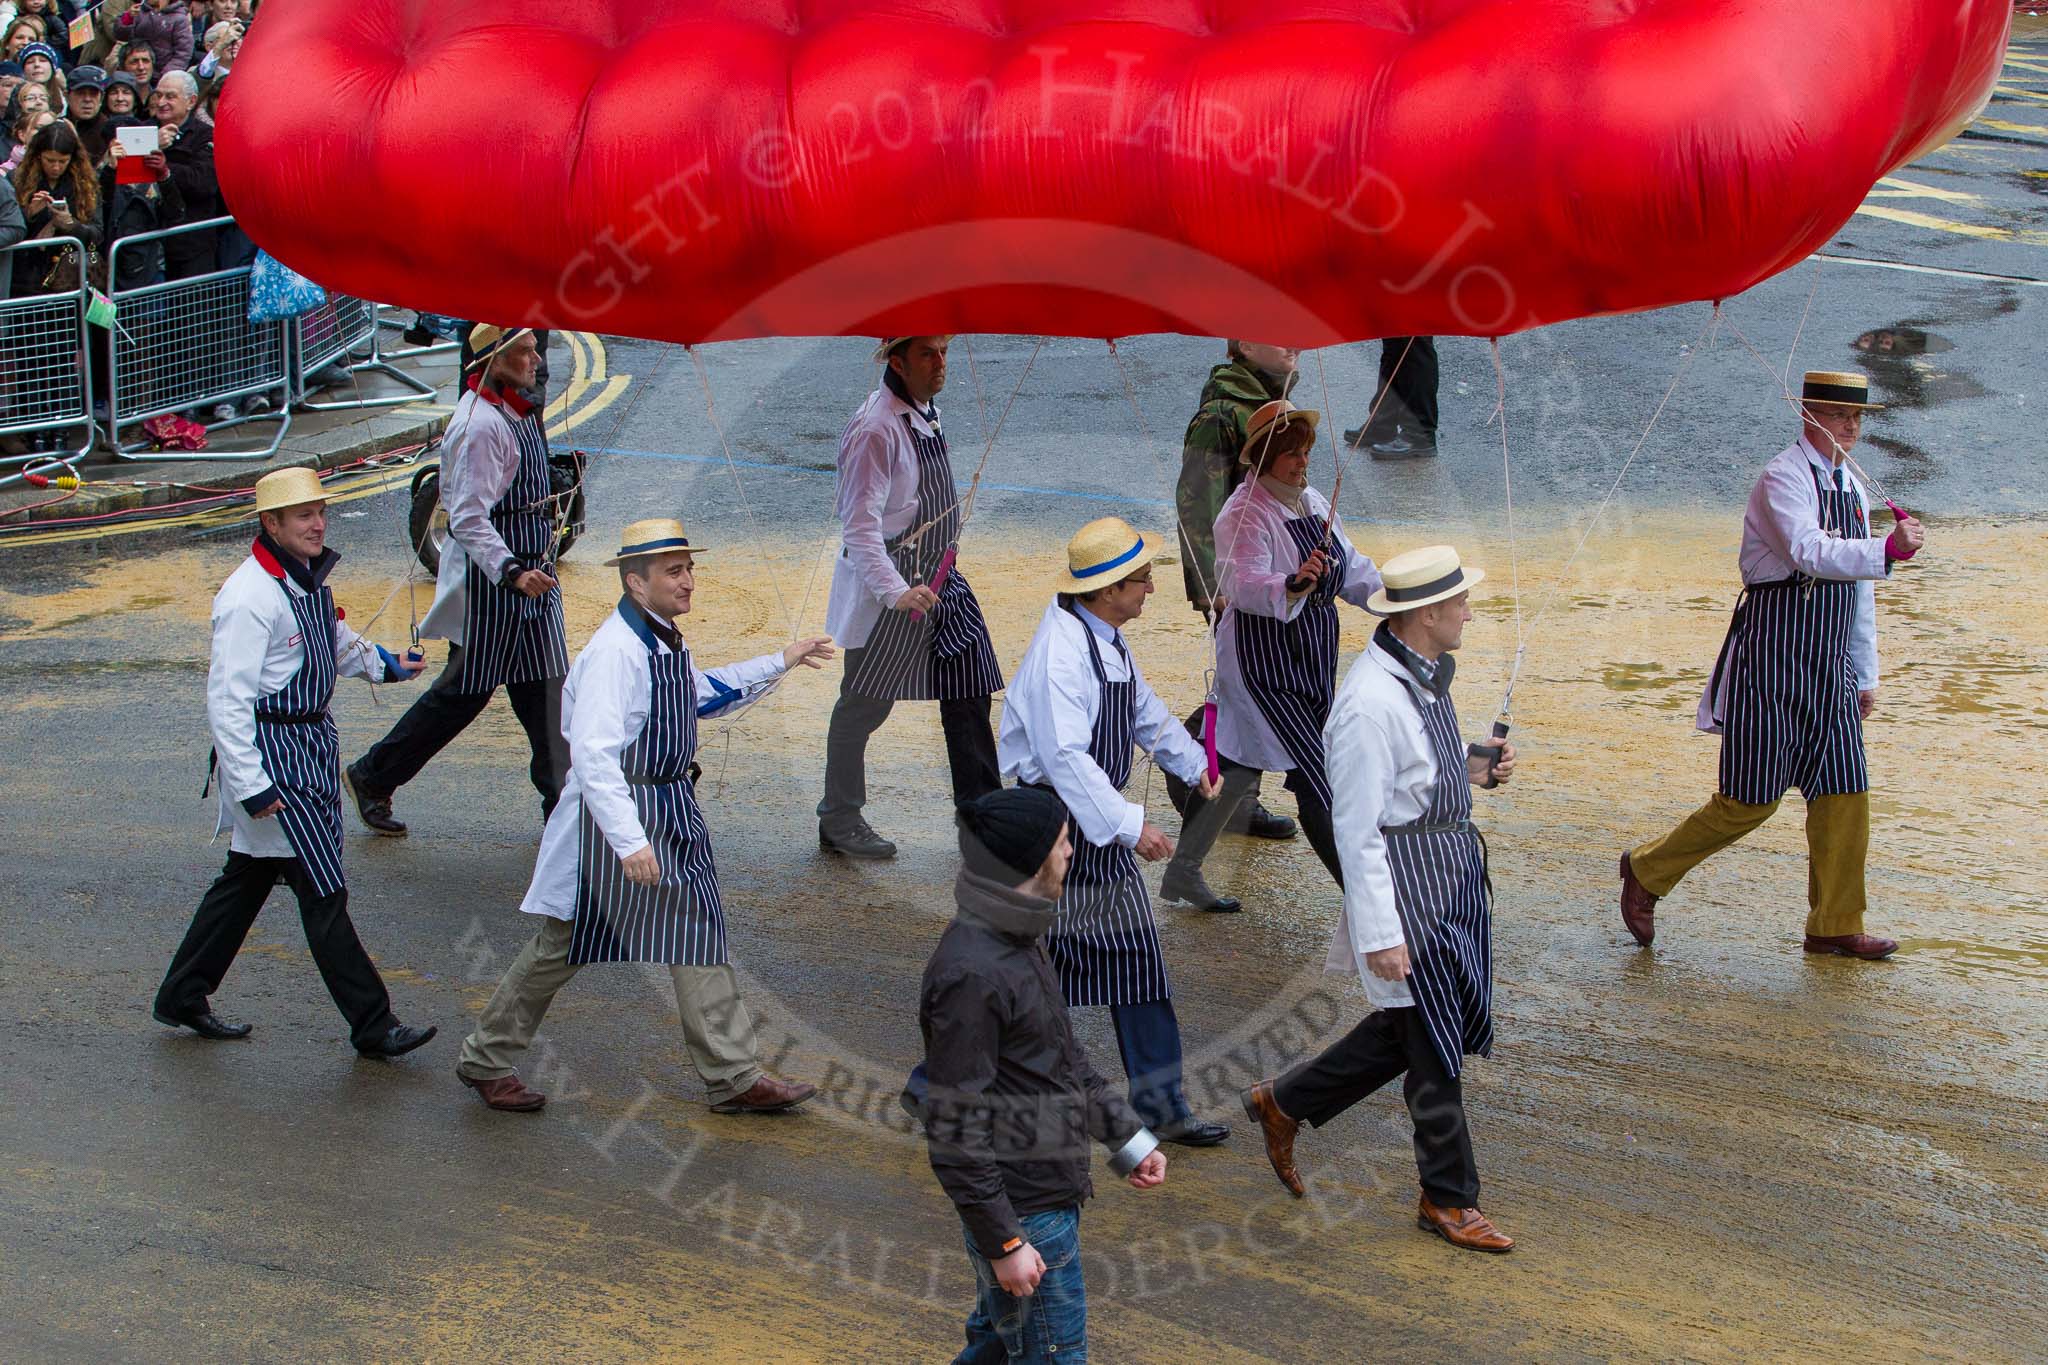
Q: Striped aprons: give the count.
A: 8